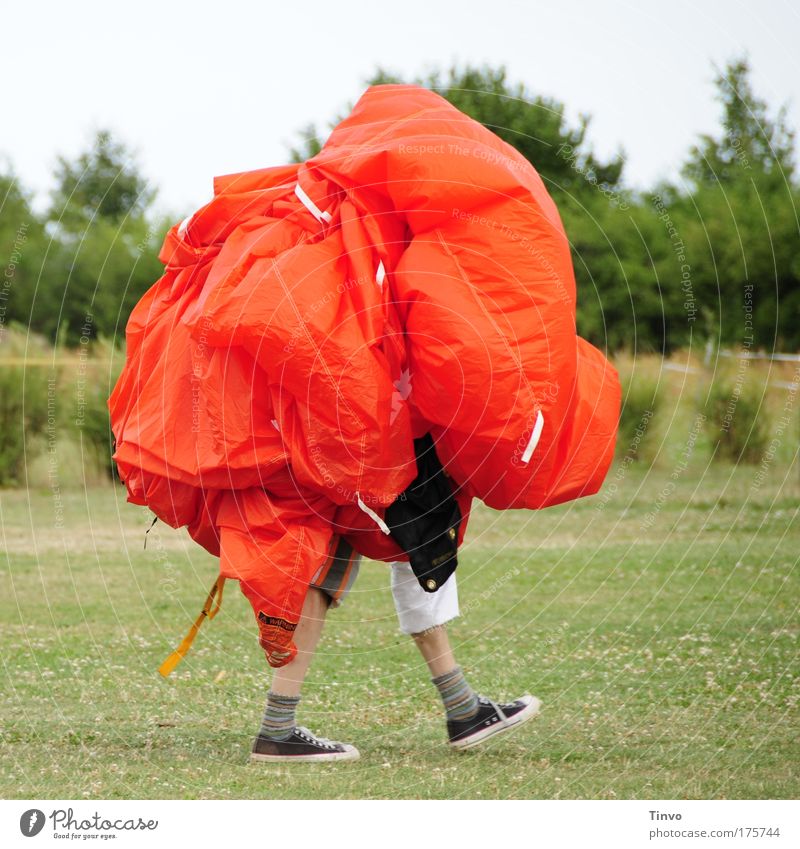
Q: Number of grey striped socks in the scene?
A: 2